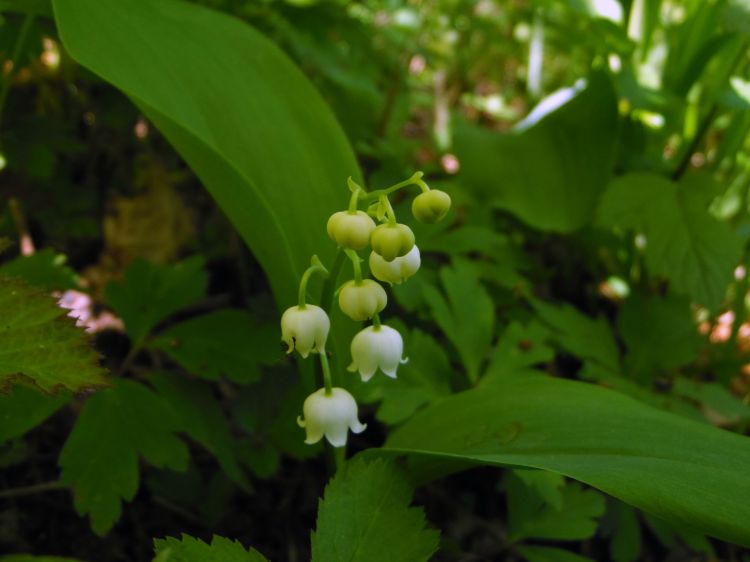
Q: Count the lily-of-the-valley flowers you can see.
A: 8